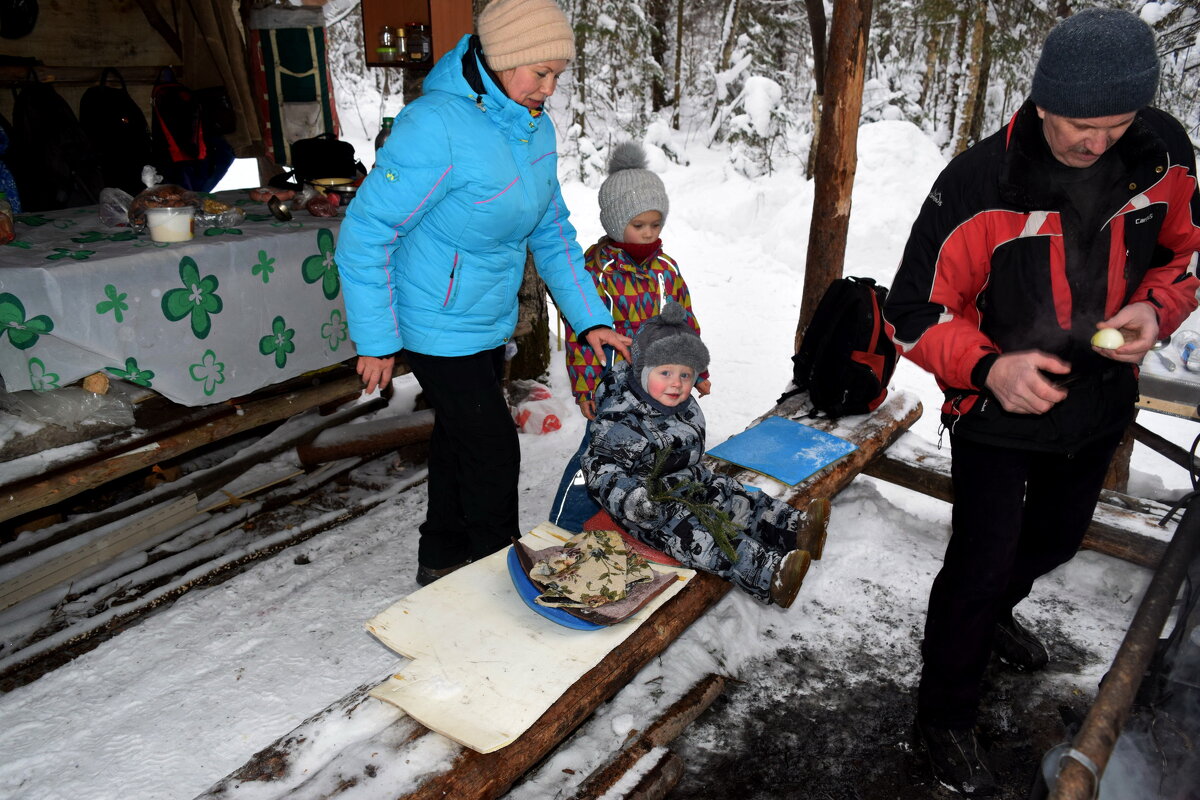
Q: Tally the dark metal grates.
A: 0